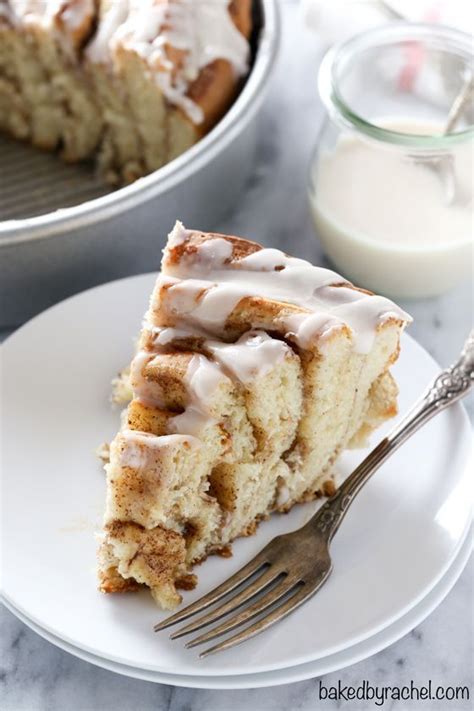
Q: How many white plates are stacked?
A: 2